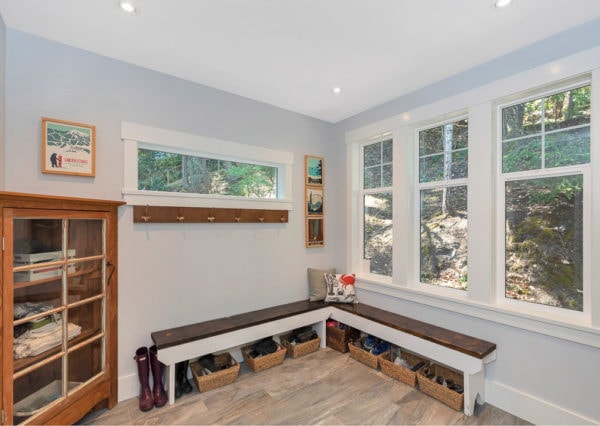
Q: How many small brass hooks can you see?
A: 6